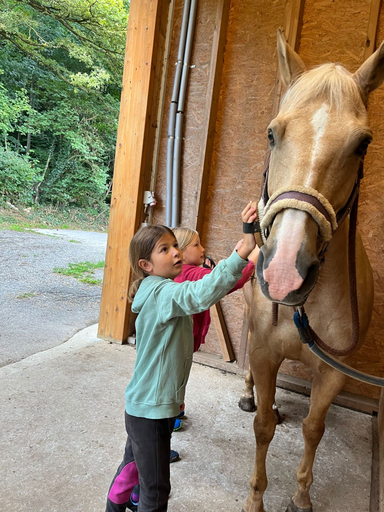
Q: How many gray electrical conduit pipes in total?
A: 2